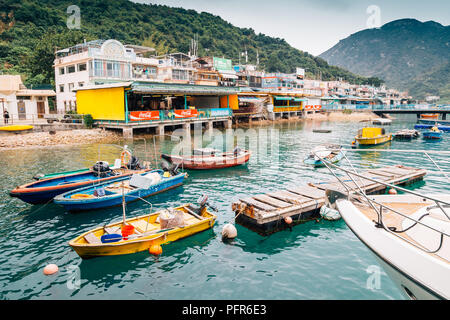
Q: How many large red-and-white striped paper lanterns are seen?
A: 0